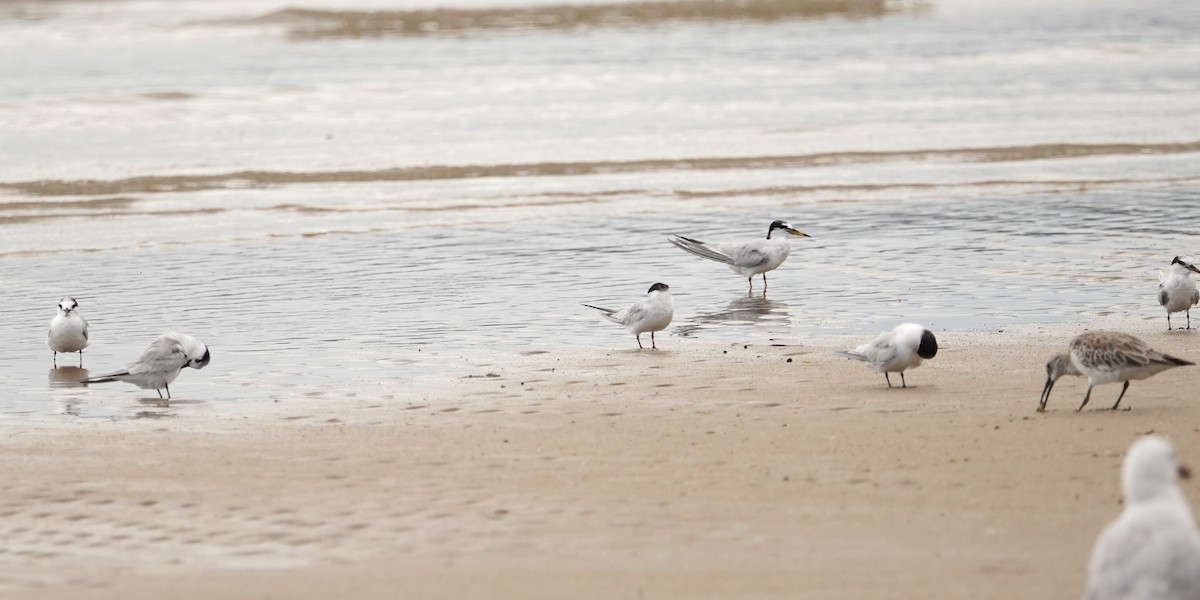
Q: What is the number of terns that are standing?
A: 6